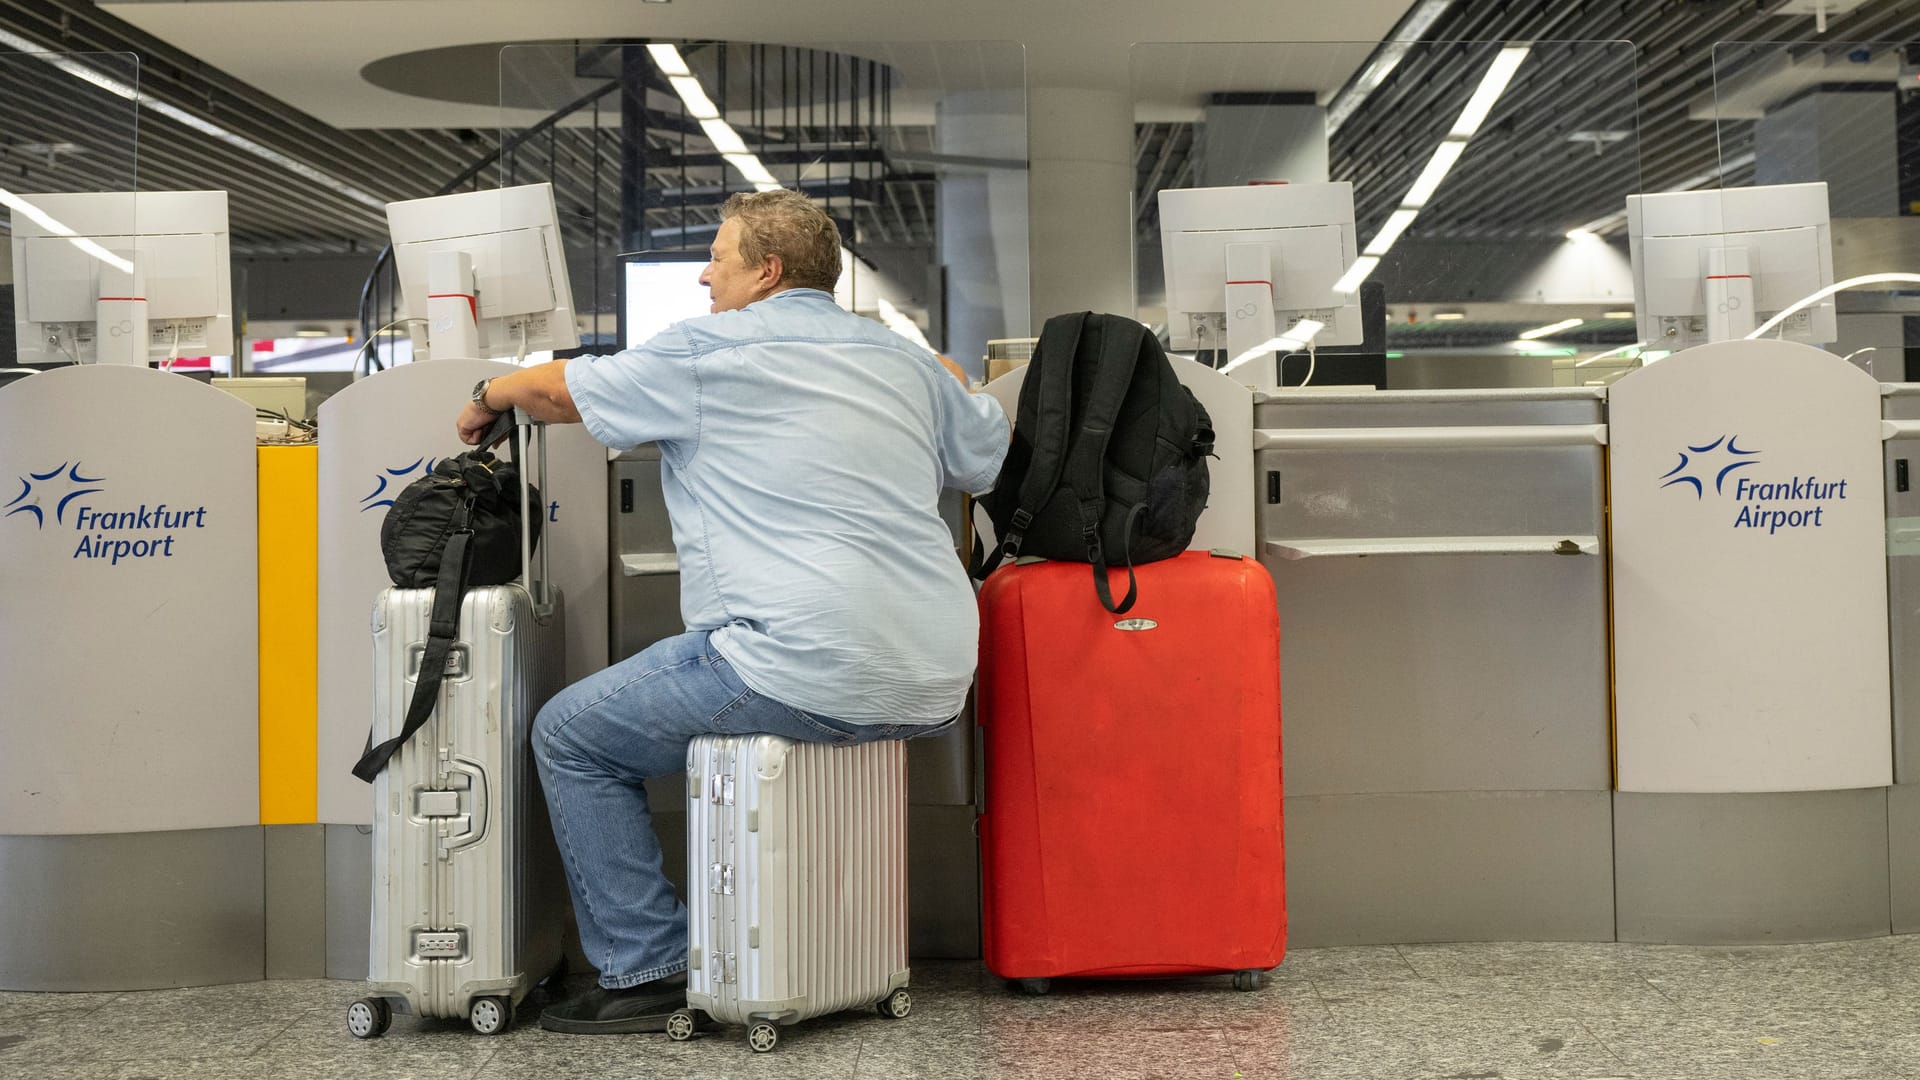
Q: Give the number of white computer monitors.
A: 4